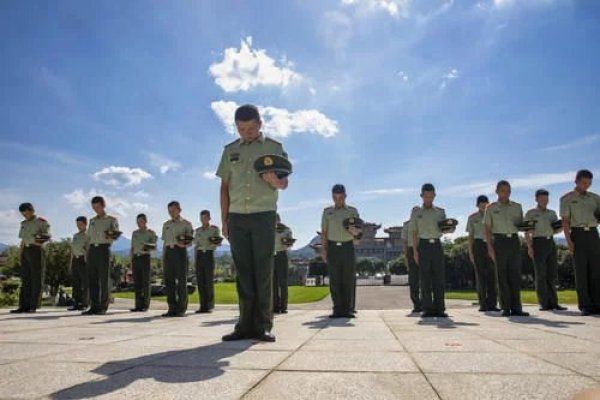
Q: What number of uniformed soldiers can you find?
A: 15